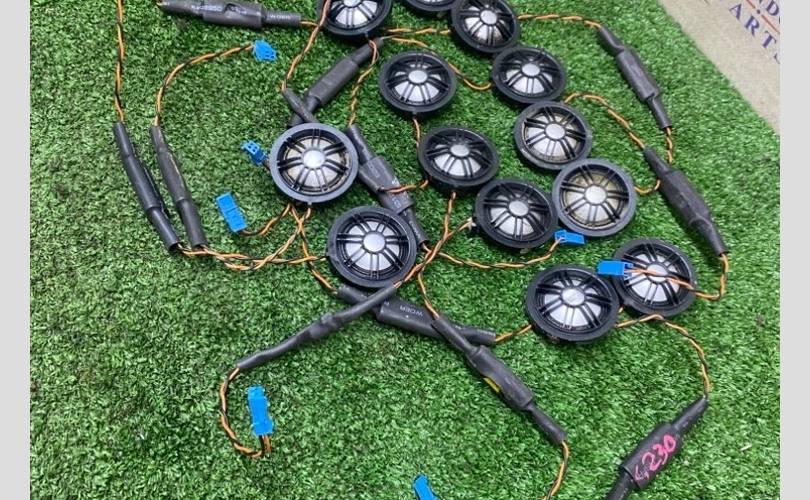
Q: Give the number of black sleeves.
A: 12